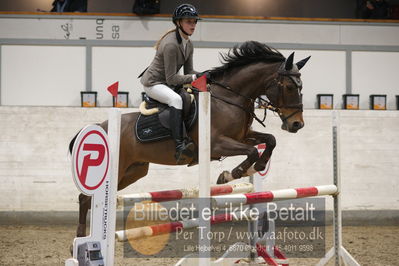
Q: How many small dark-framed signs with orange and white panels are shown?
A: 5